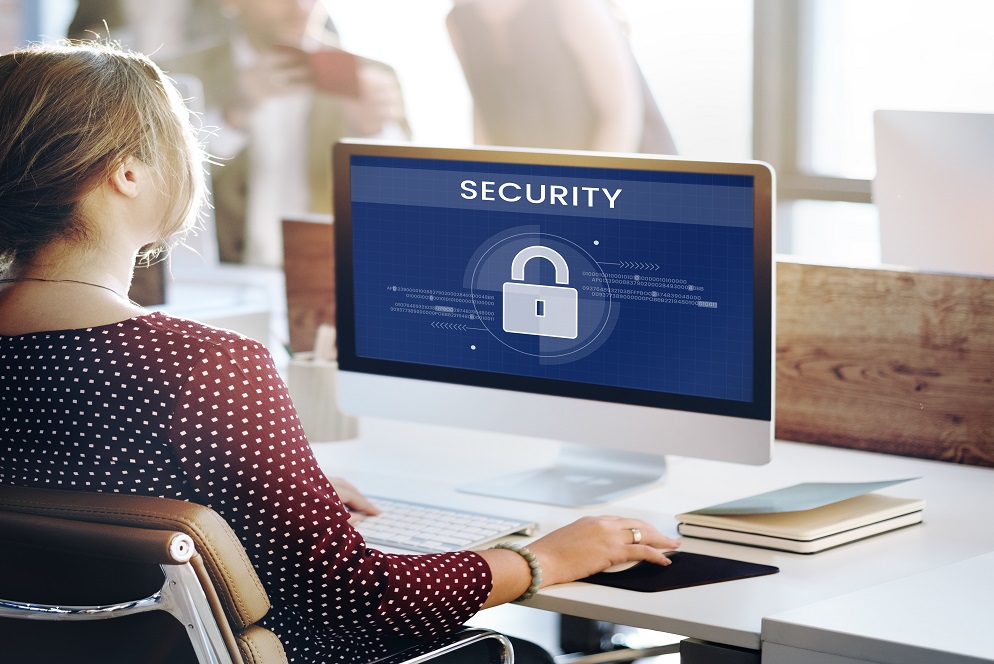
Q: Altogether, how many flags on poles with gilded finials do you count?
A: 0